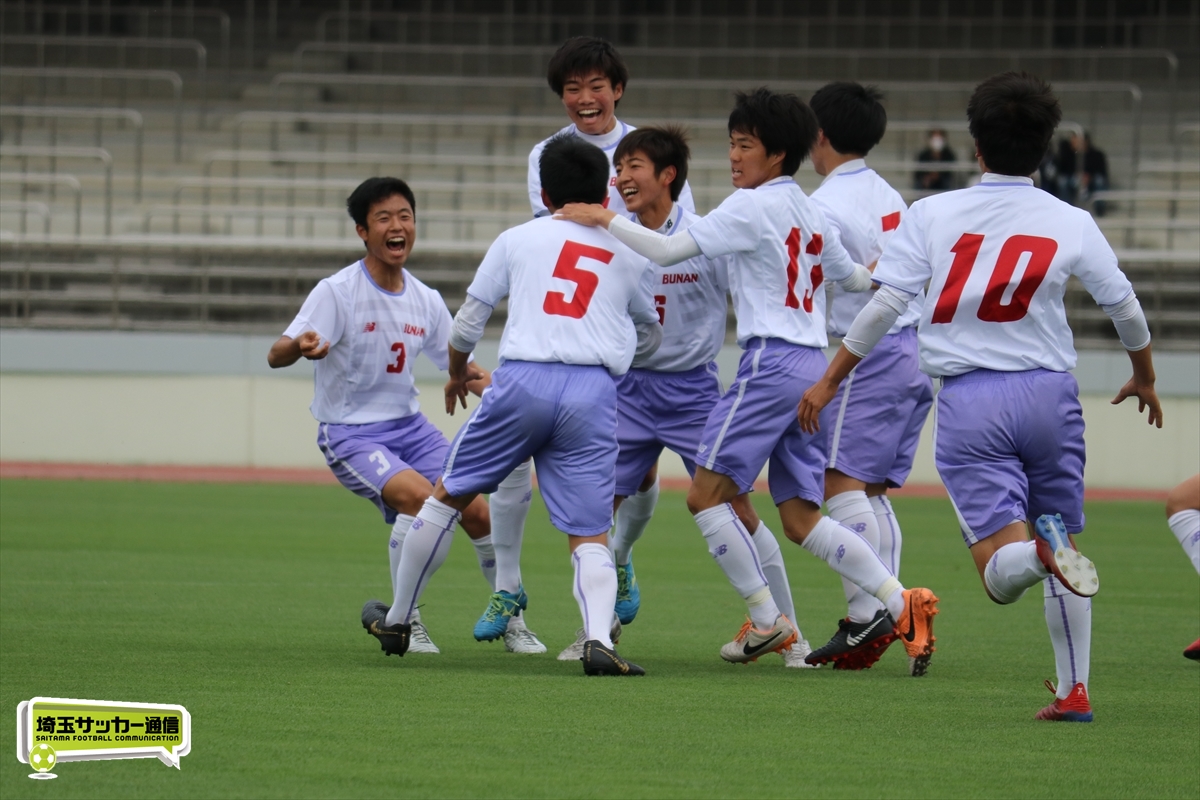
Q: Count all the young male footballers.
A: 7